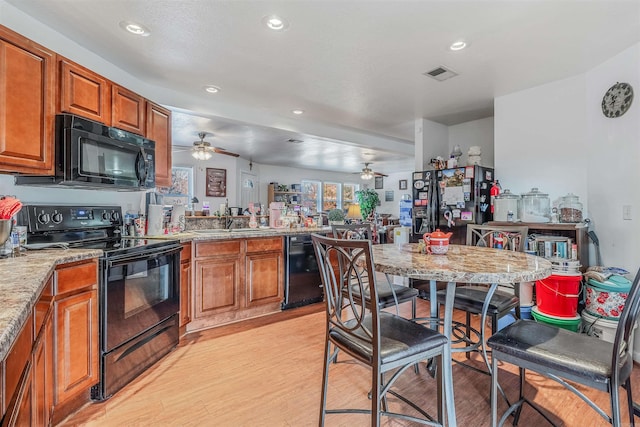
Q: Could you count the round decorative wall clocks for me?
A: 1